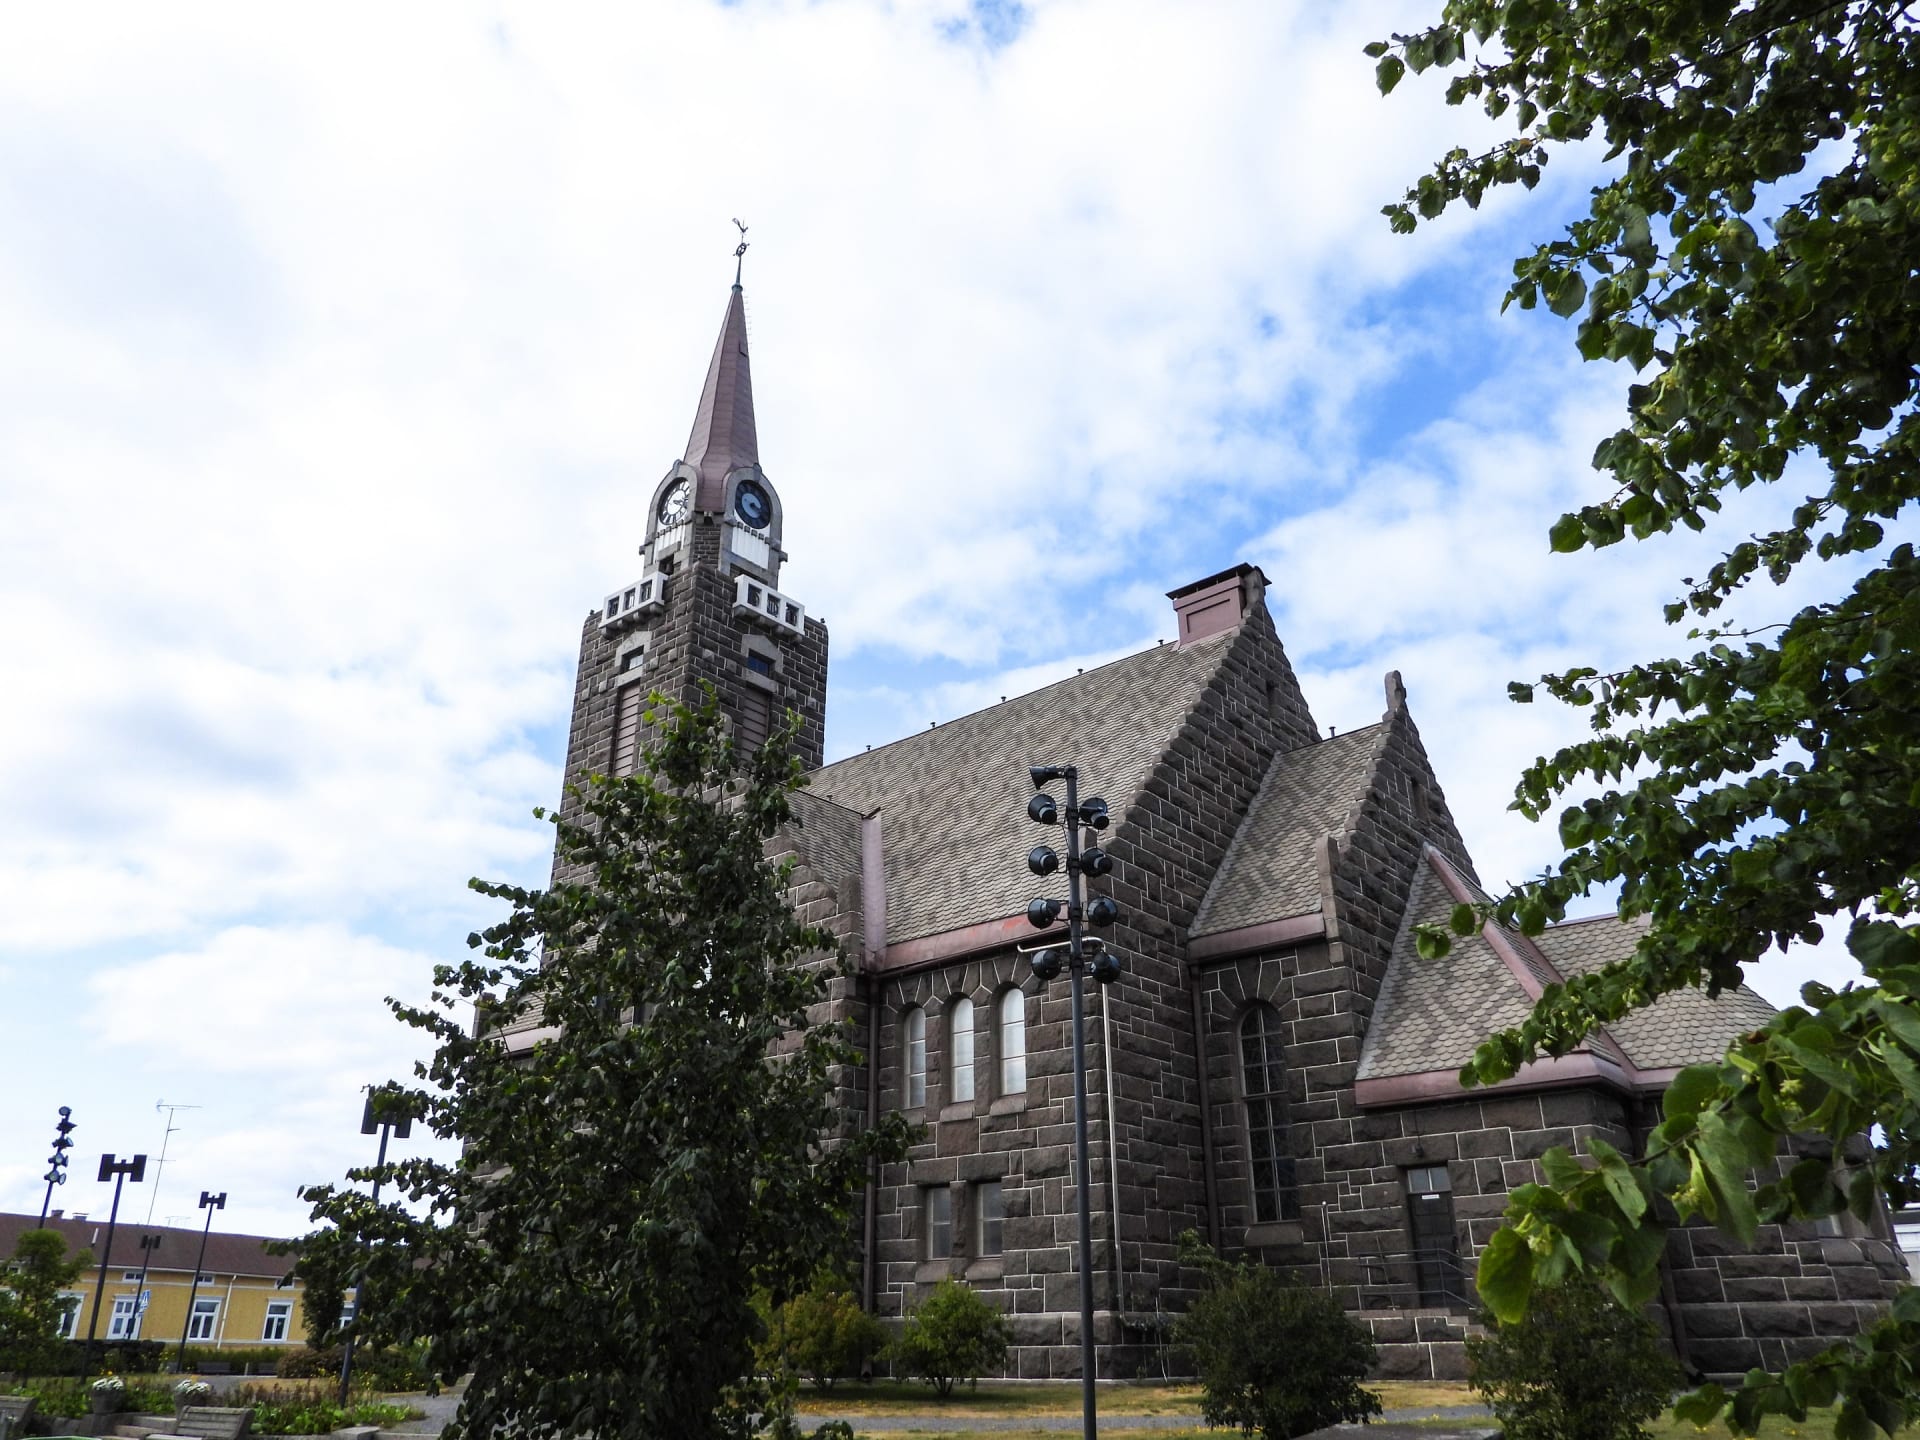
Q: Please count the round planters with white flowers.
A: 2